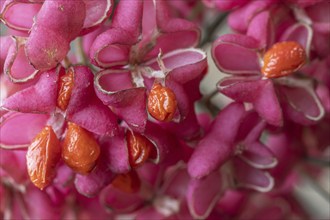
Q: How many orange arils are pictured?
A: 7